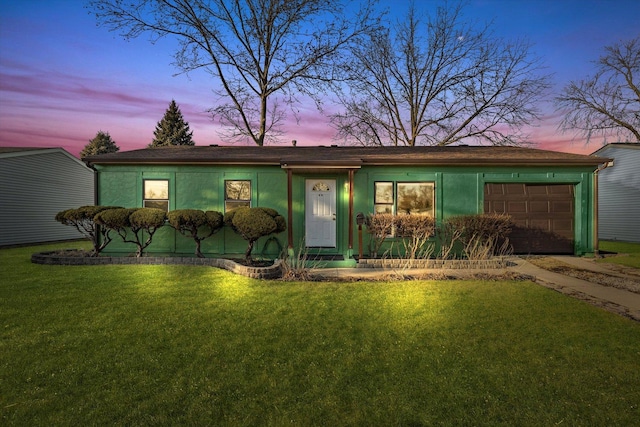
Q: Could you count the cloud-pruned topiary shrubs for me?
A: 4